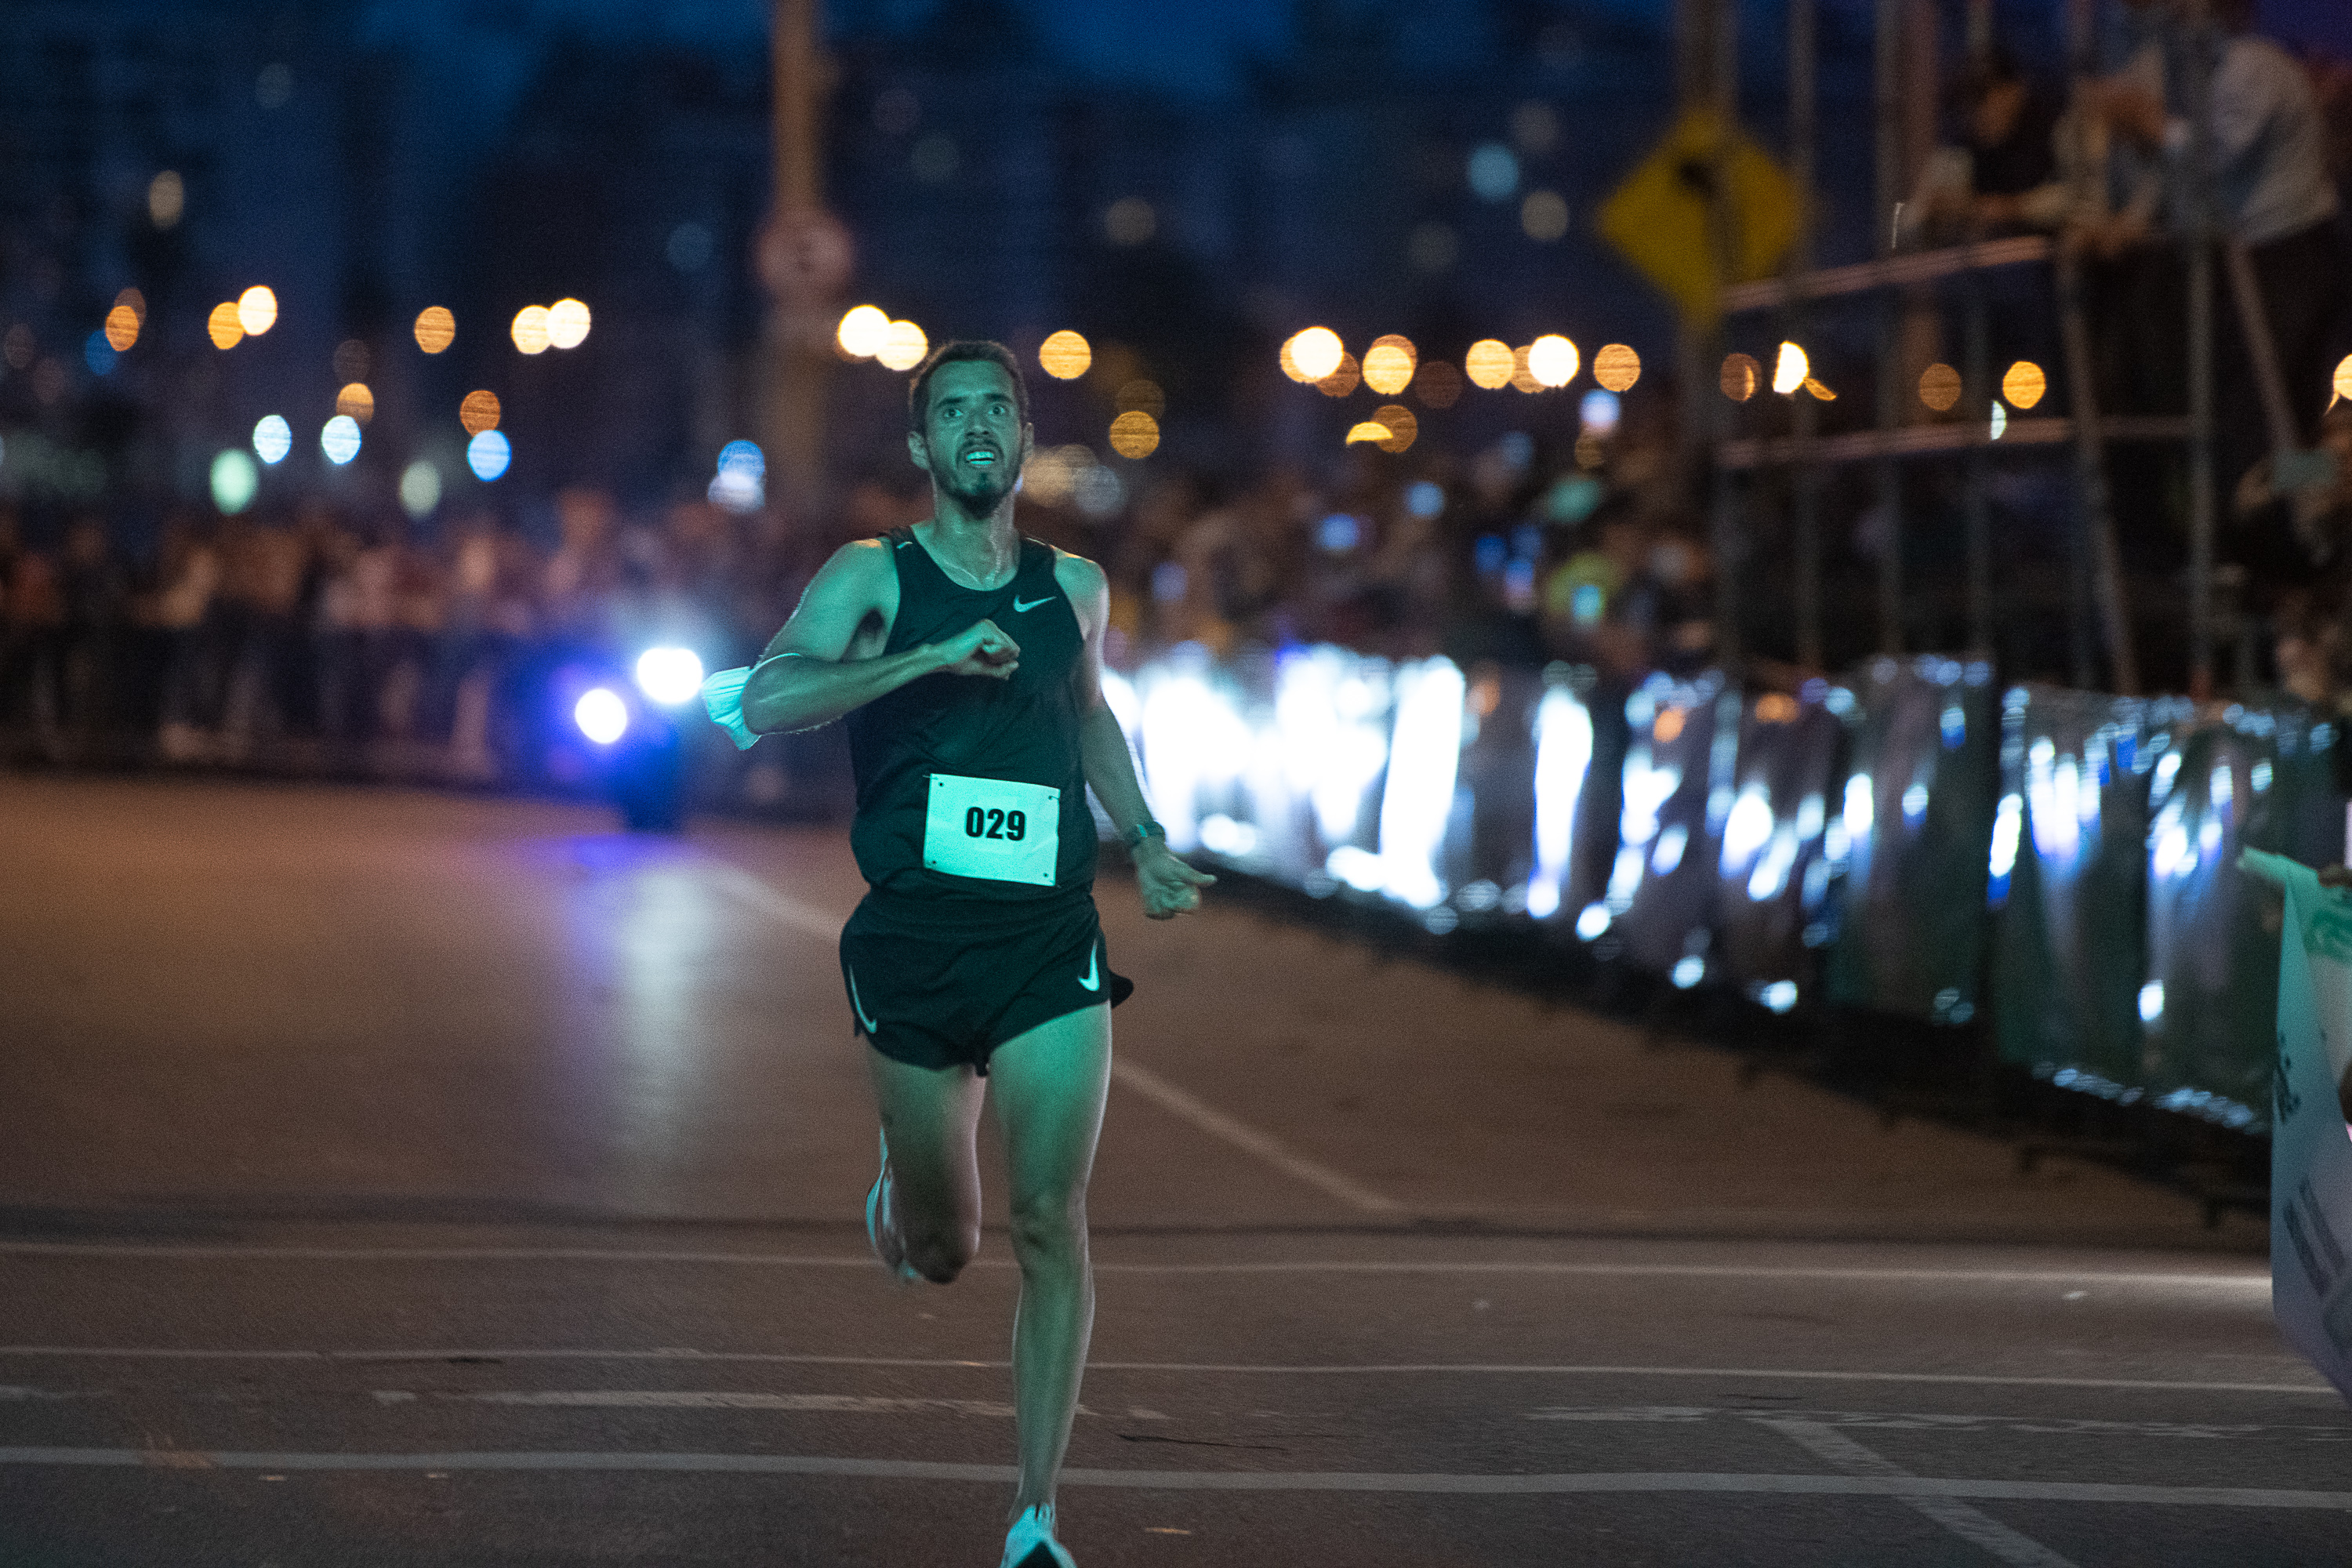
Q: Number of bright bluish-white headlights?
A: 2